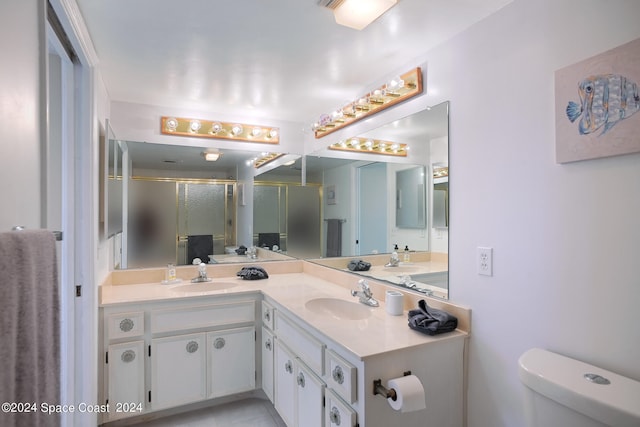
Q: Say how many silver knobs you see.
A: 10